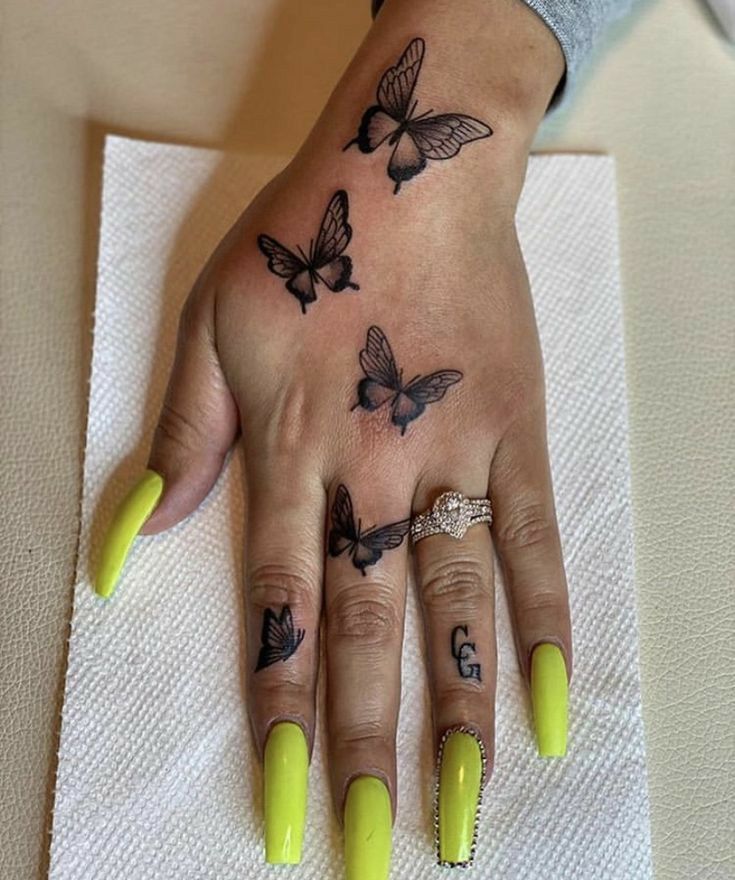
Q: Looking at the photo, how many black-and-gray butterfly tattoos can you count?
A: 5